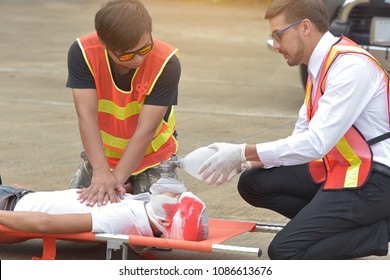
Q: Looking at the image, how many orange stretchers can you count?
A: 1